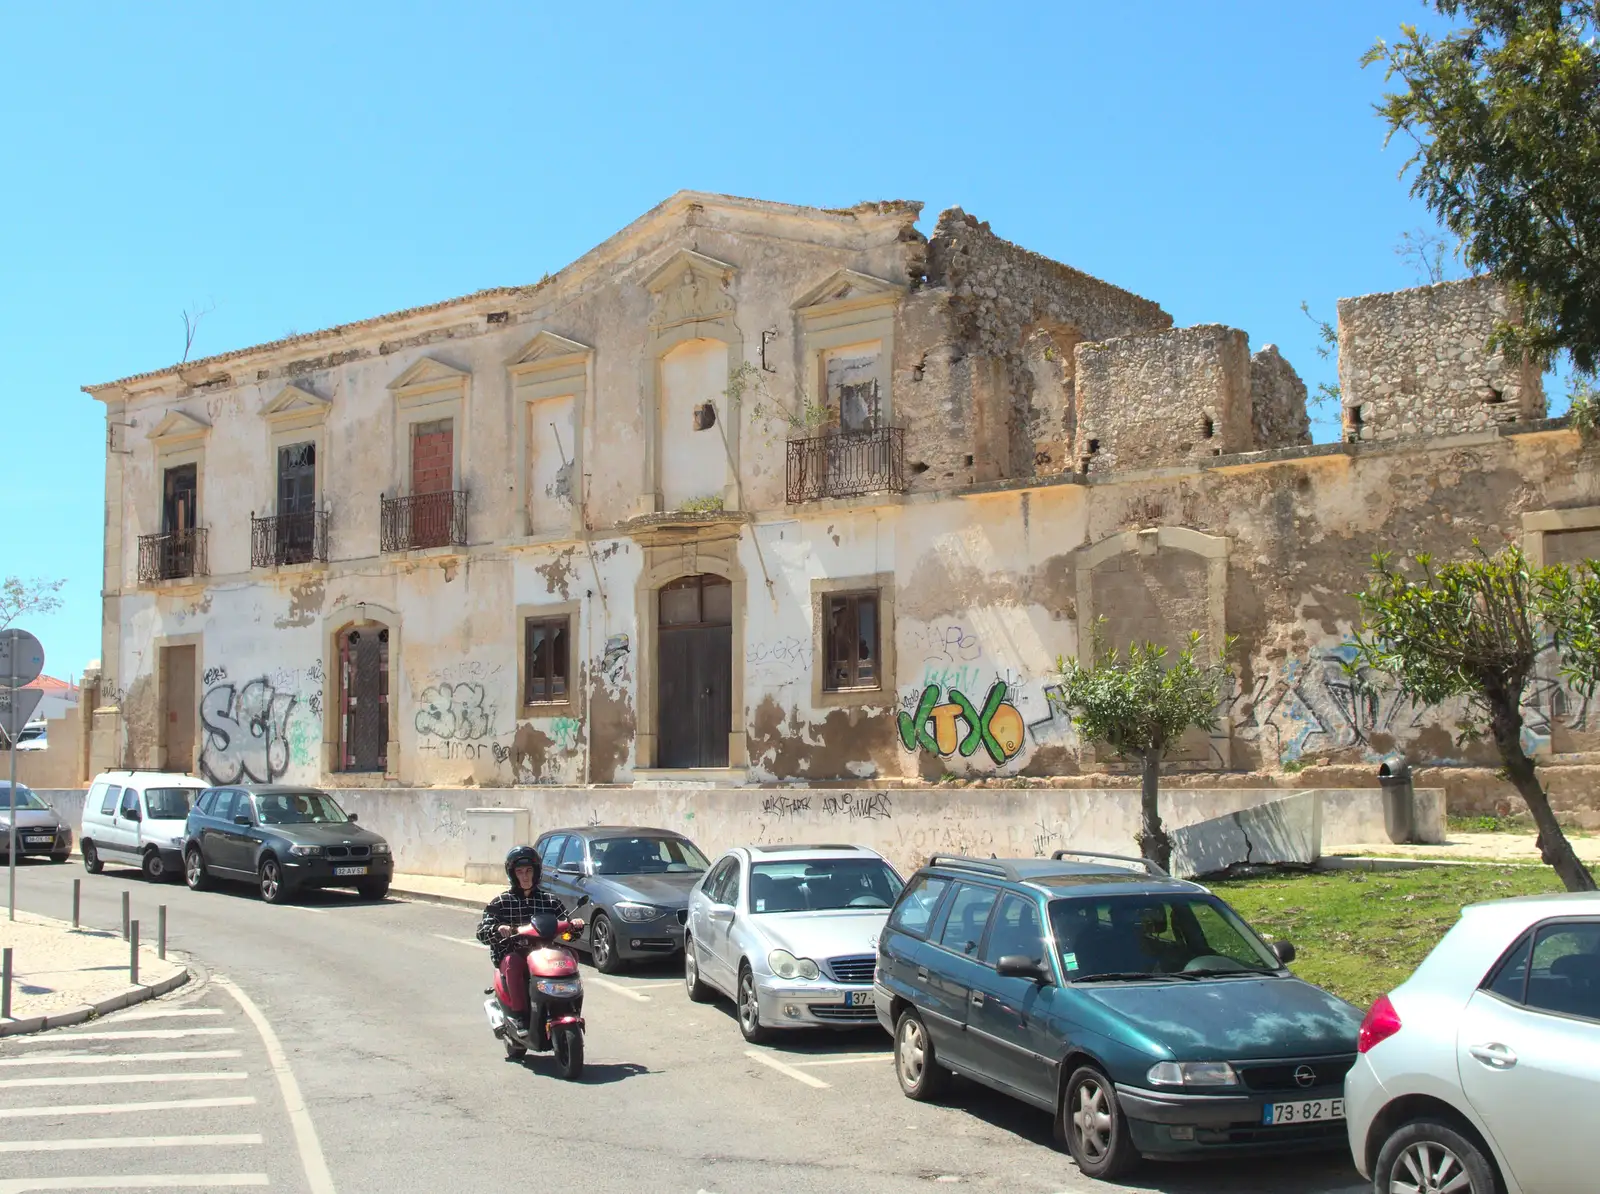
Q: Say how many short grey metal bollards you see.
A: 5